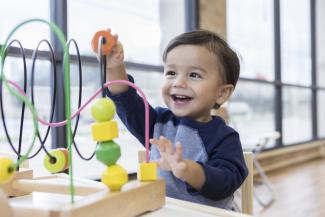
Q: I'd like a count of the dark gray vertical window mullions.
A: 4